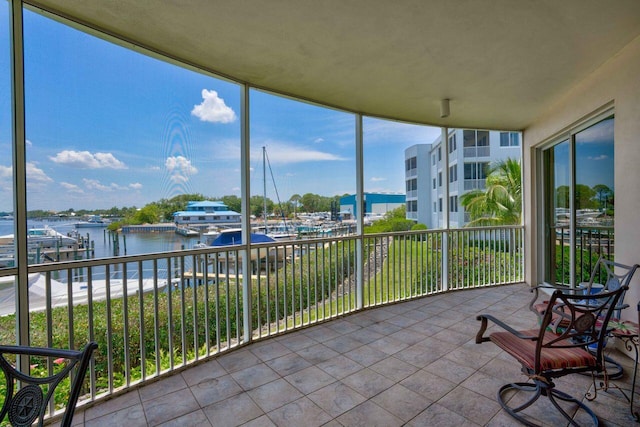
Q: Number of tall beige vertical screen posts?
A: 4